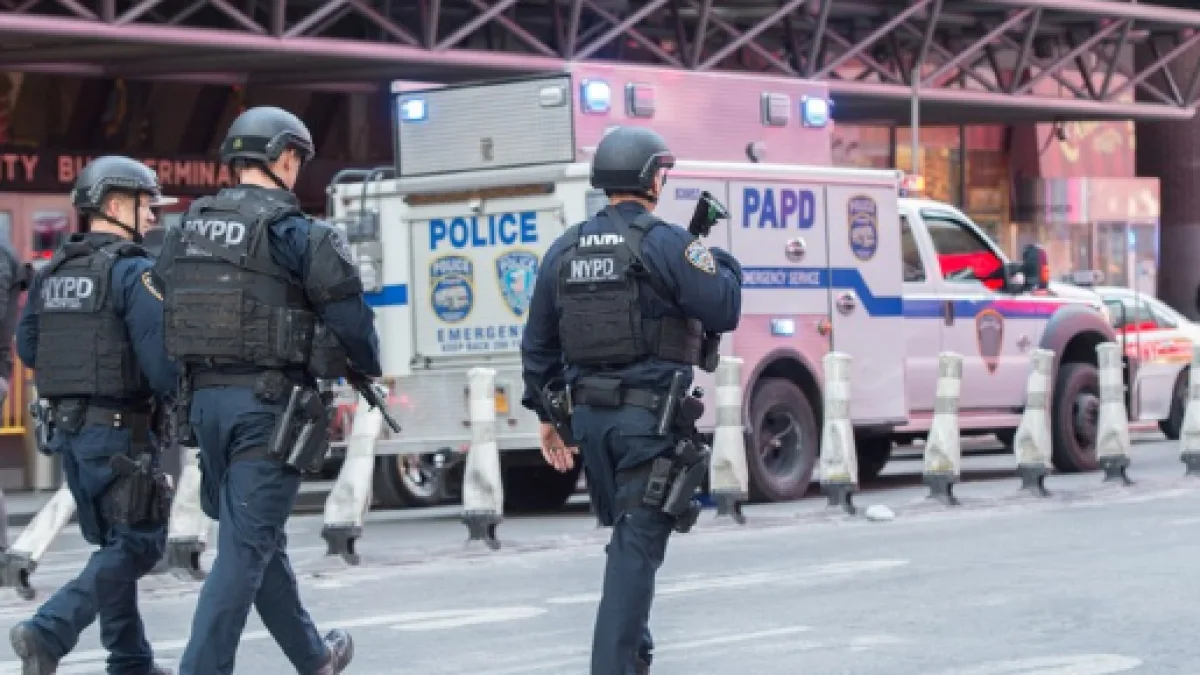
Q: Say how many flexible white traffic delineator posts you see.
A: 10